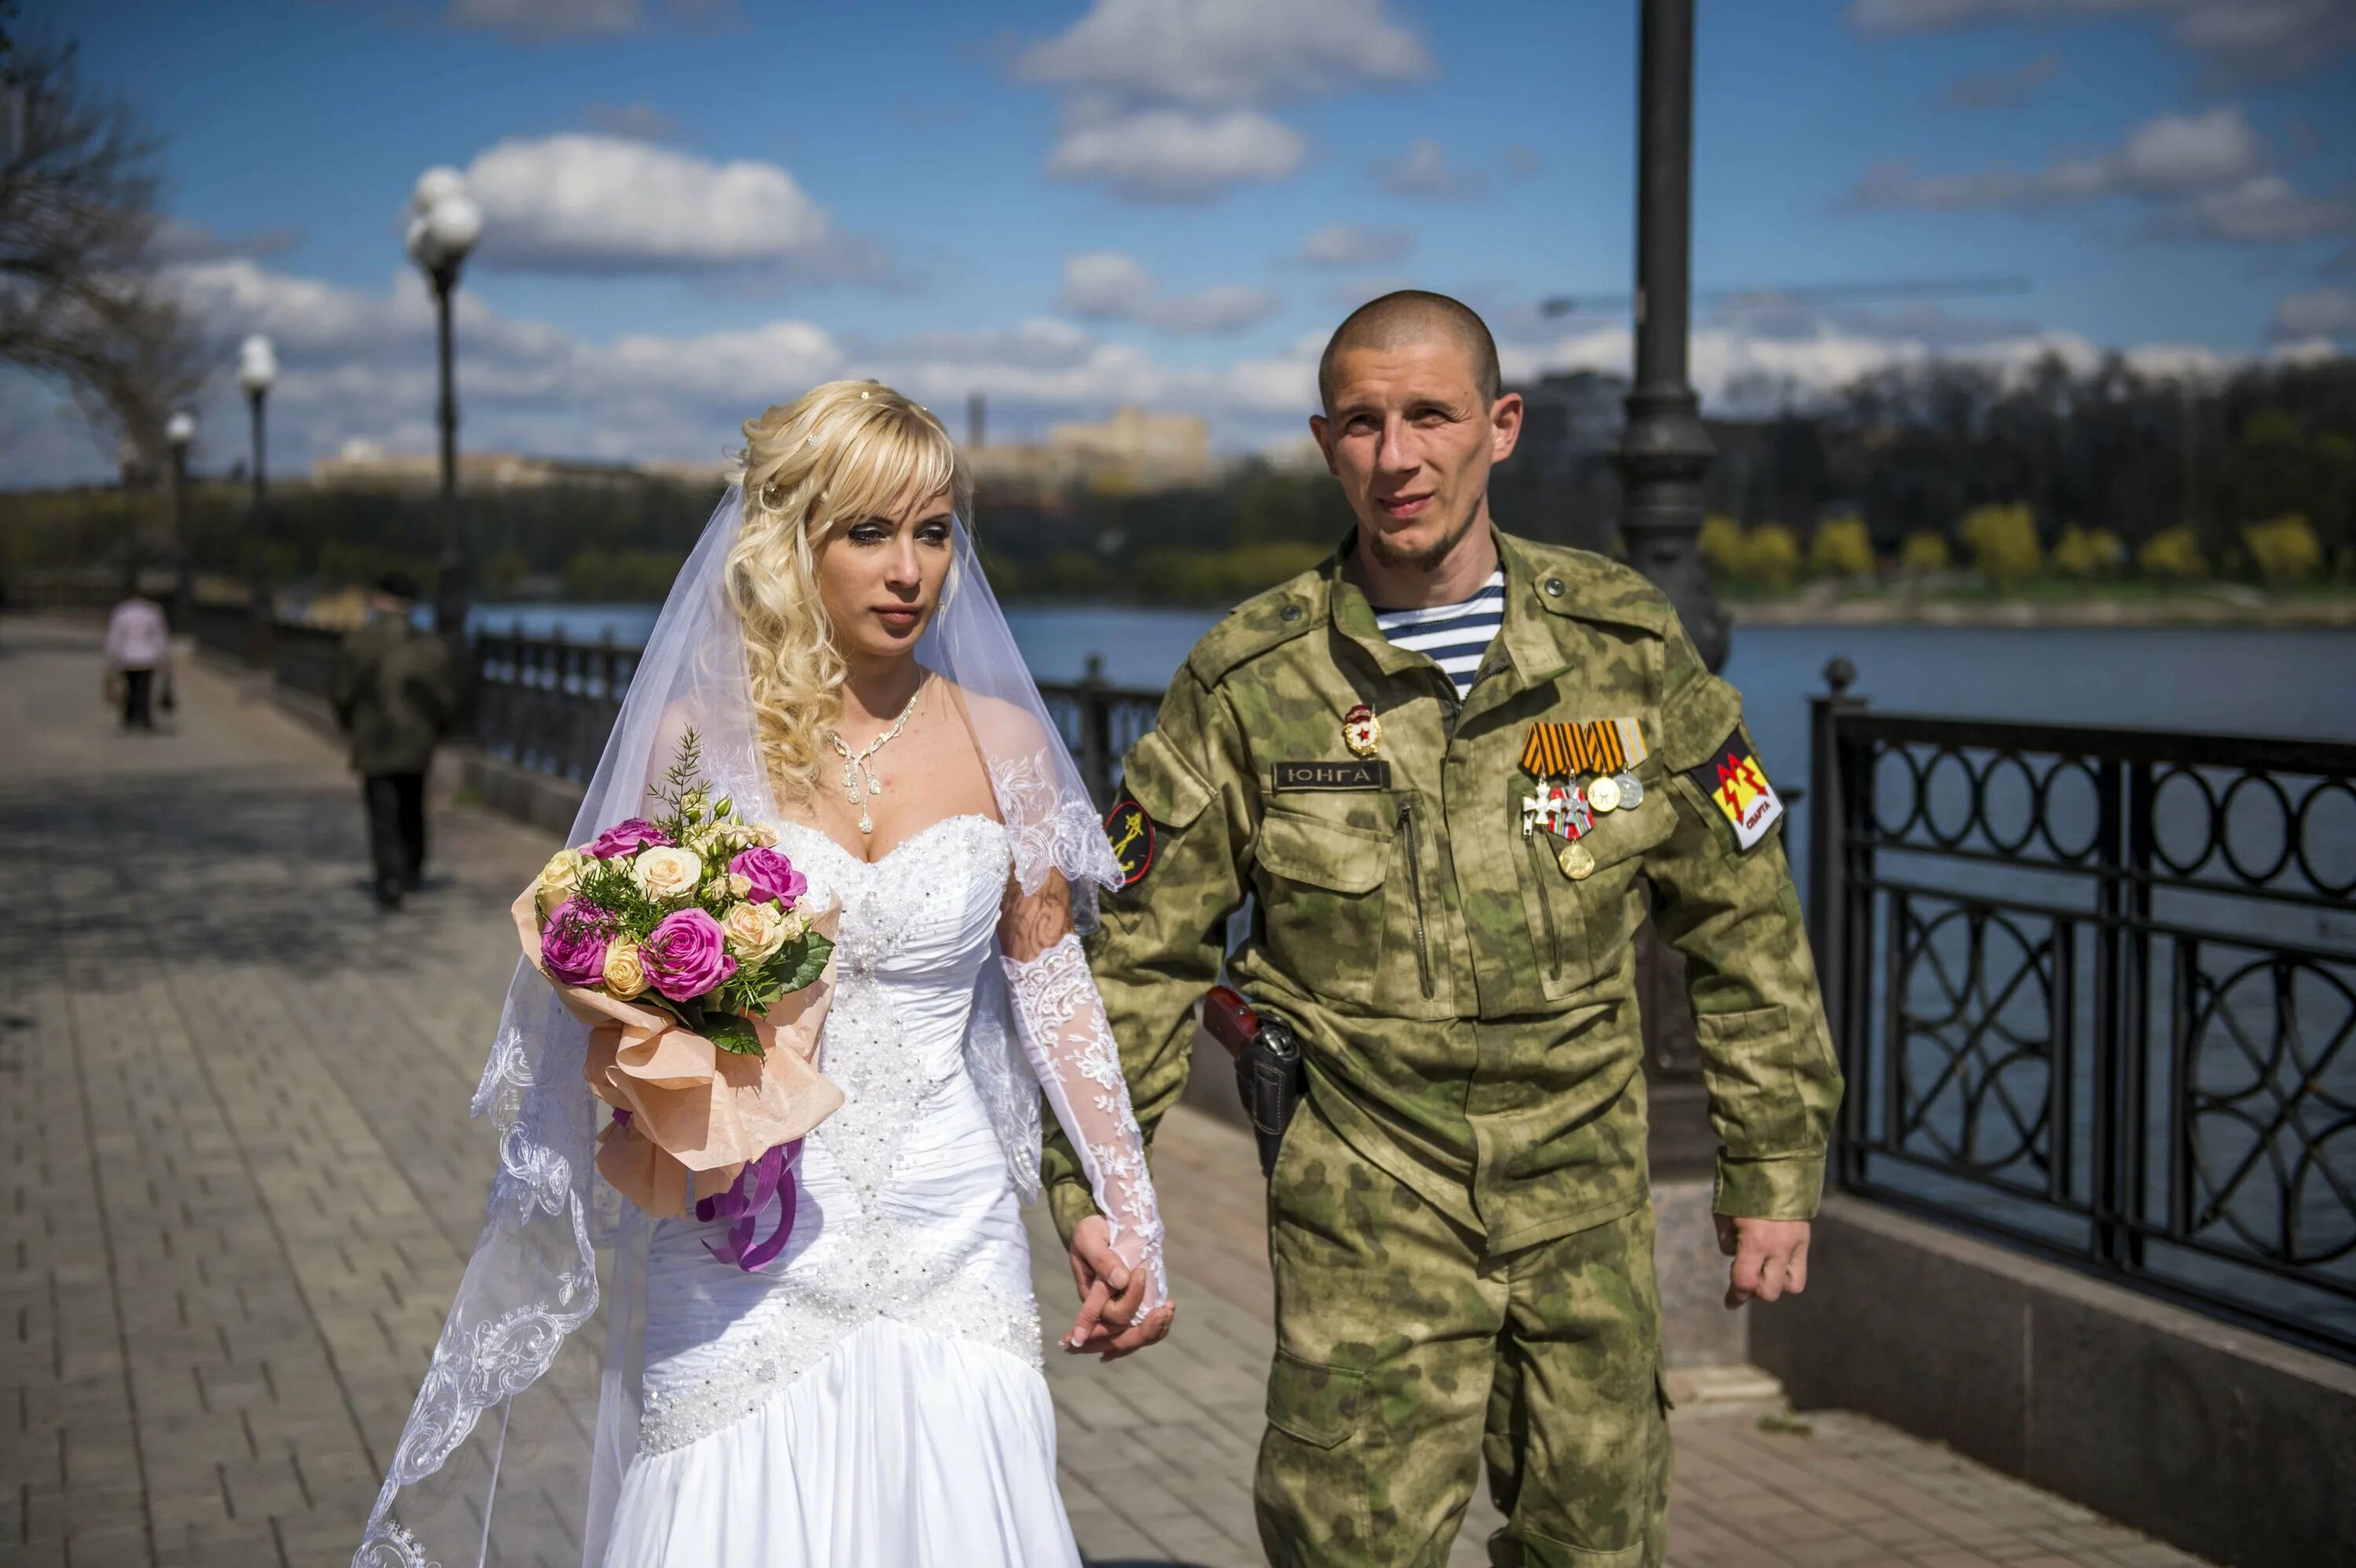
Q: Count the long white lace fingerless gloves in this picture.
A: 1